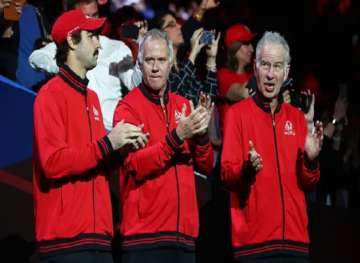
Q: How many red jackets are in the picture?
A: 3